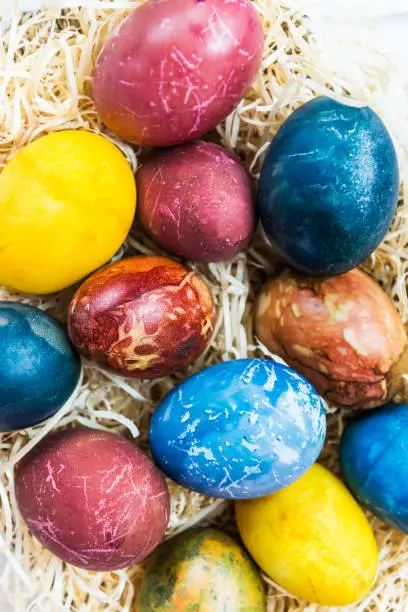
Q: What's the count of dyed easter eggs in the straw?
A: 12